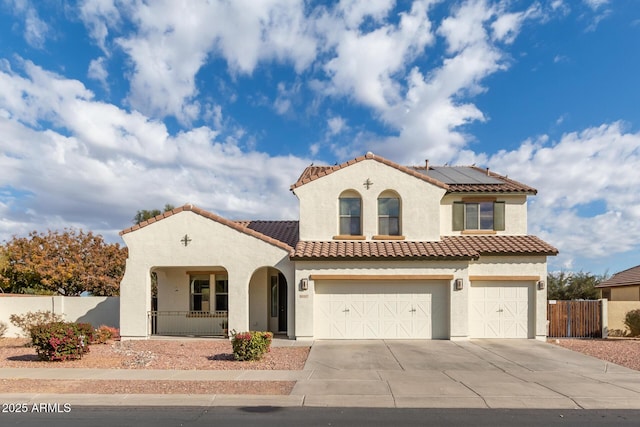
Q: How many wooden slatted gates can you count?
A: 1